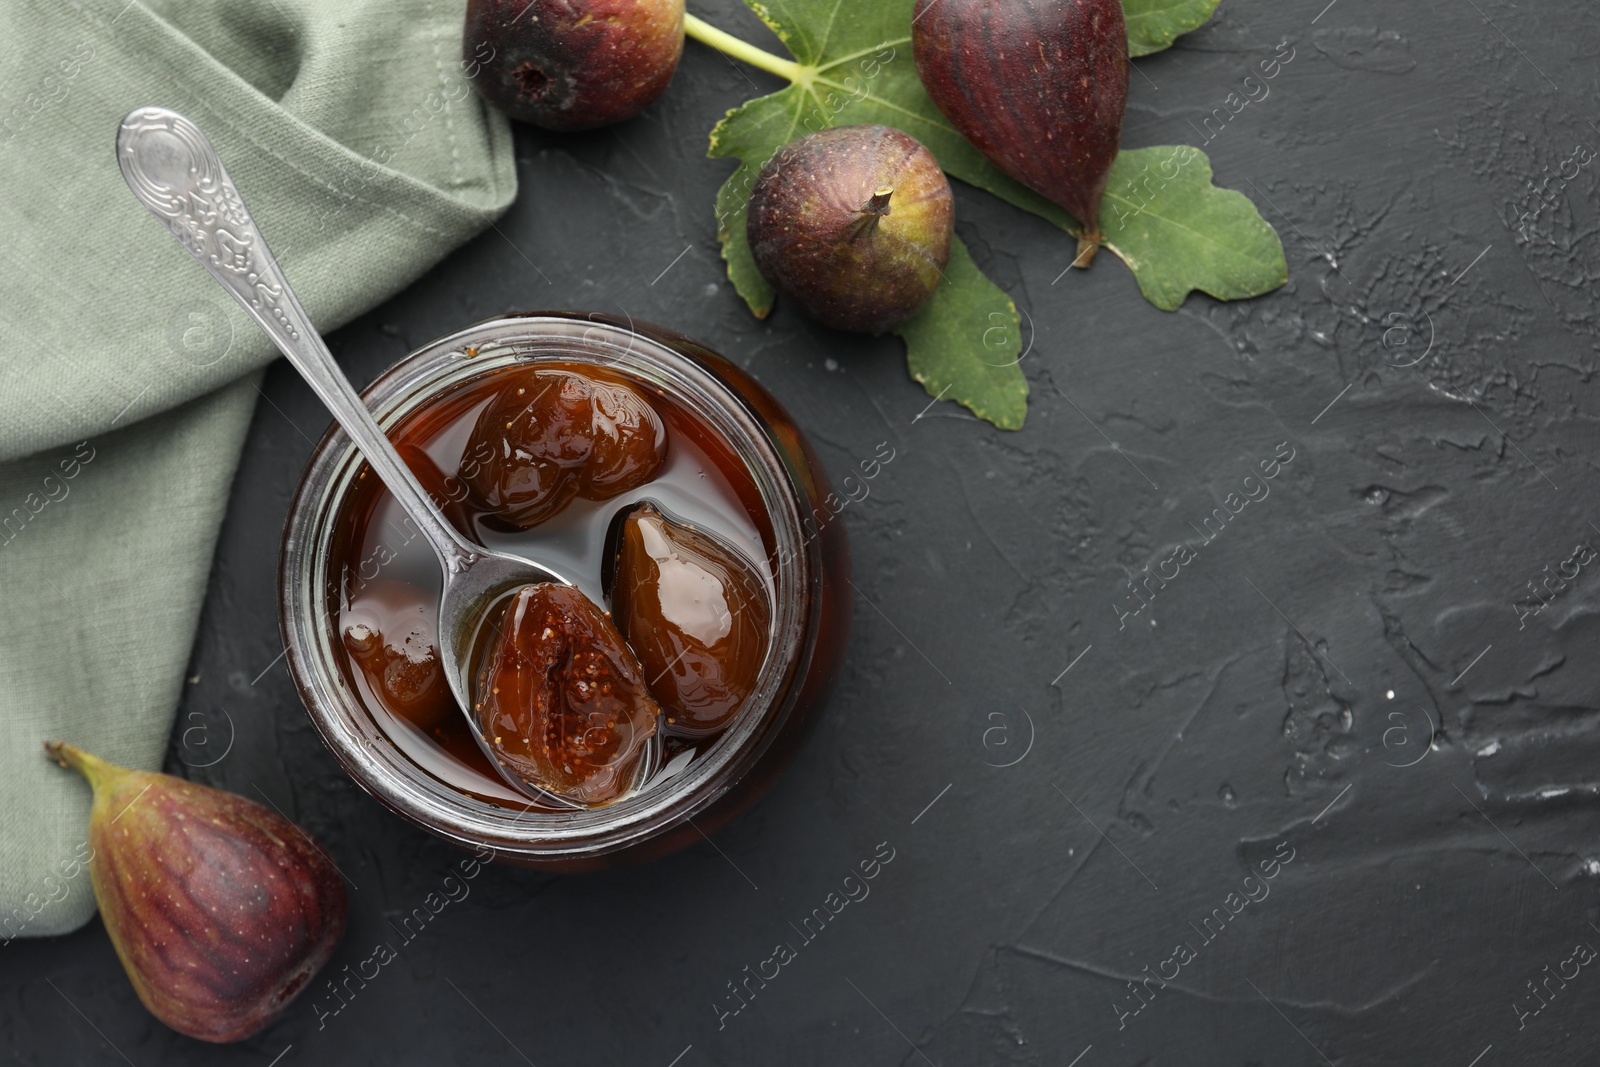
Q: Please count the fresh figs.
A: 4